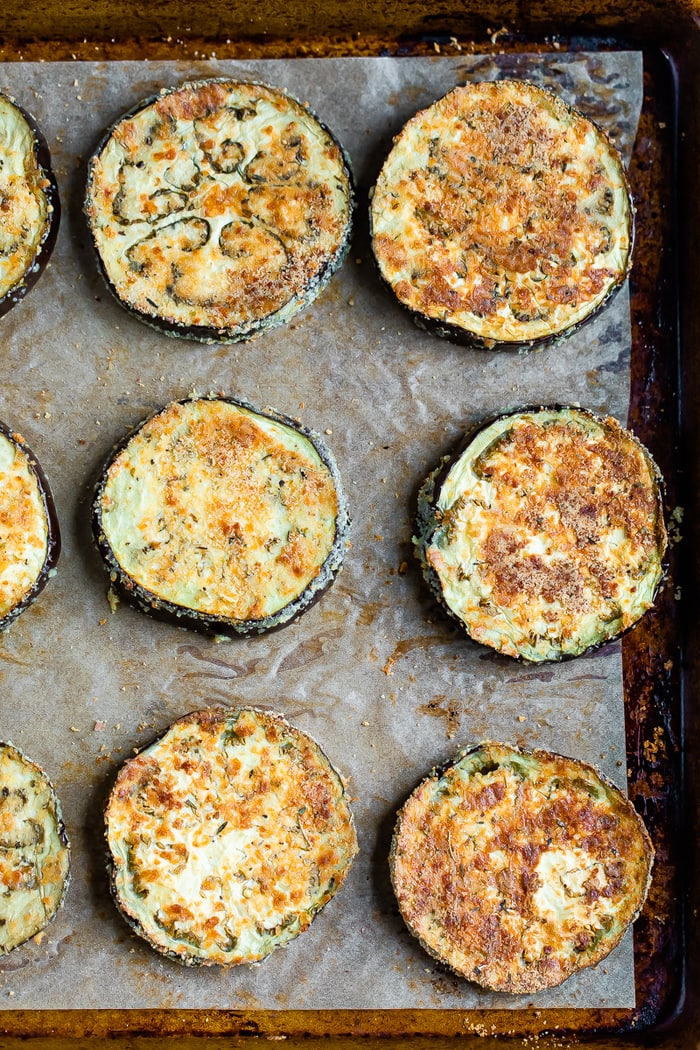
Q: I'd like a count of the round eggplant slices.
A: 9